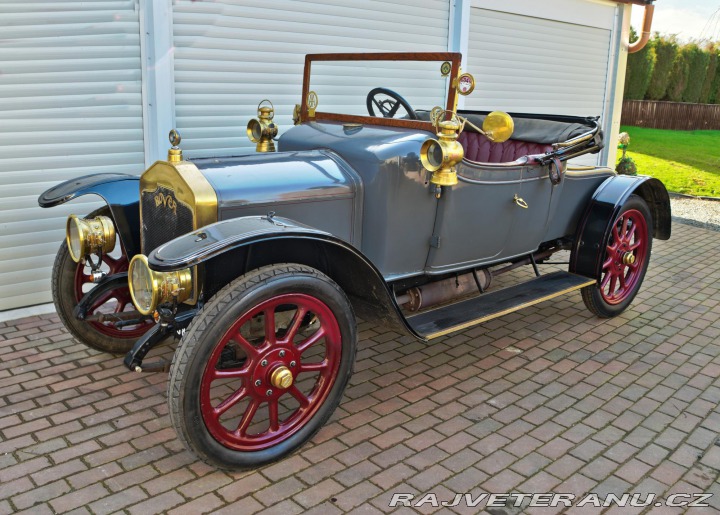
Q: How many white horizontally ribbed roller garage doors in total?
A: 3